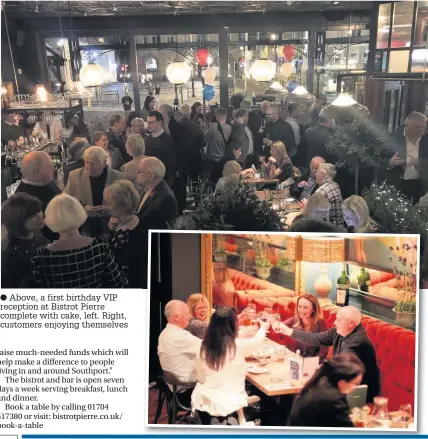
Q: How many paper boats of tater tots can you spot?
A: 0